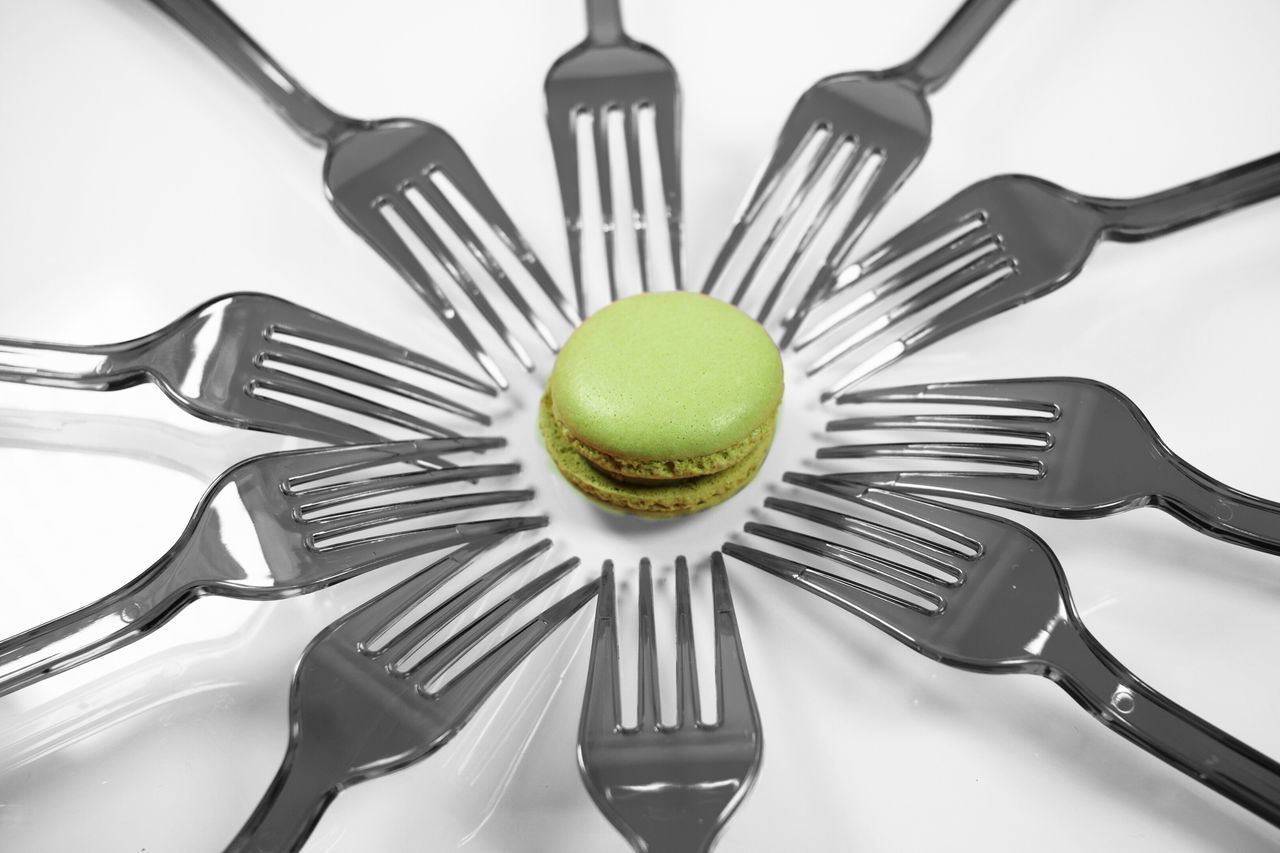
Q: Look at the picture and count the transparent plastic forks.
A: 10